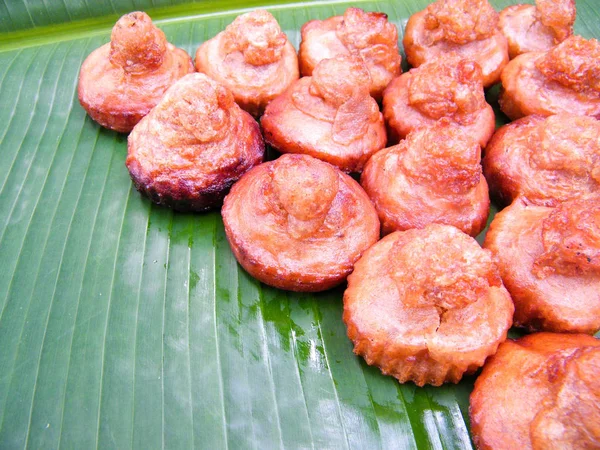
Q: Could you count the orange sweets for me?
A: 15